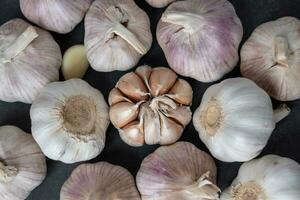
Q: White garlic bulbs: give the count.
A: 3